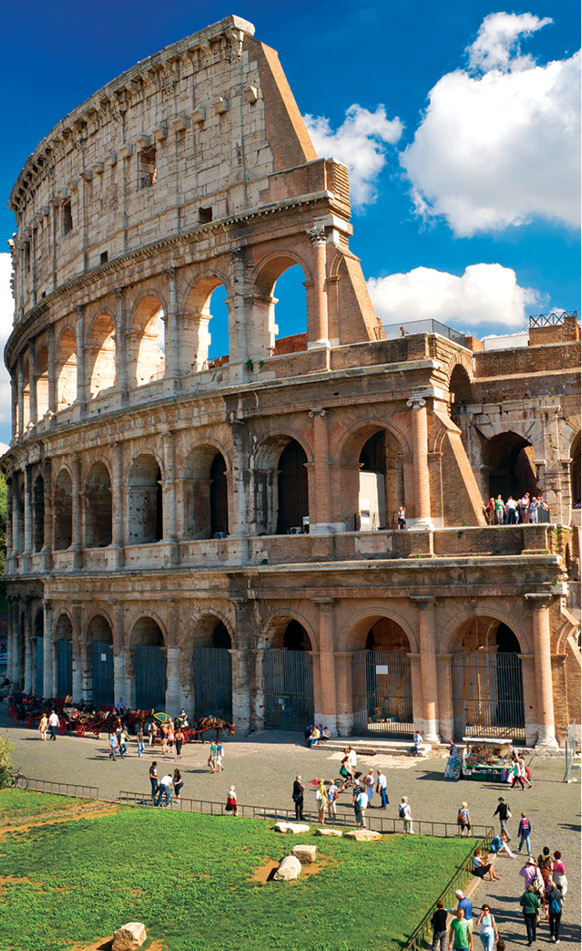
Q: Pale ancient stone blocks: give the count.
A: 6